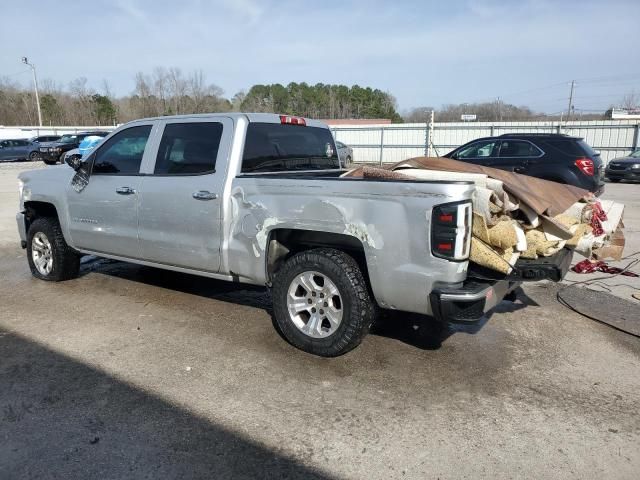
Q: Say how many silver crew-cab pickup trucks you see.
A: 1